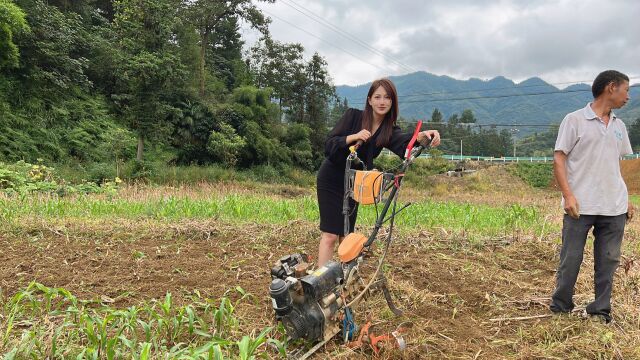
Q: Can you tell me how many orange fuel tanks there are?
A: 2